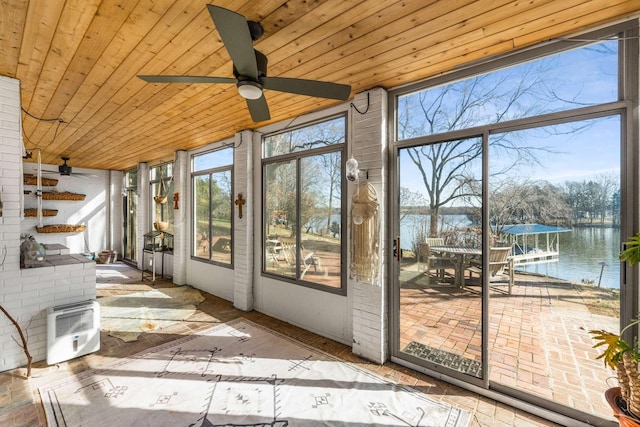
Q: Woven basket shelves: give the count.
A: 4